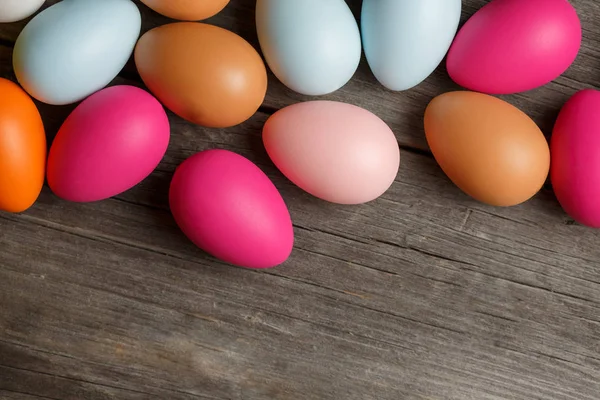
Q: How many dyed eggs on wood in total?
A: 13